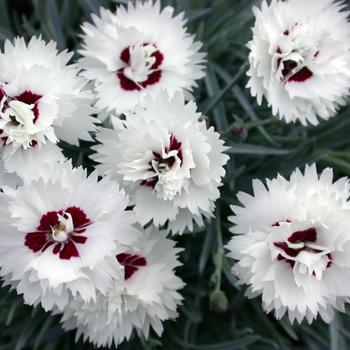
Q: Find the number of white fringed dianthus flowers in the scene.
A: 7